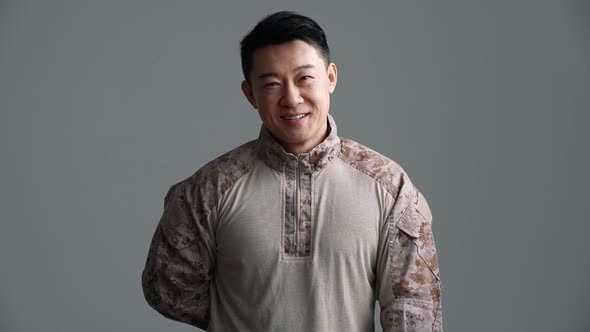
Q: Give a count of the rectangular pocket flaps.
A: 2